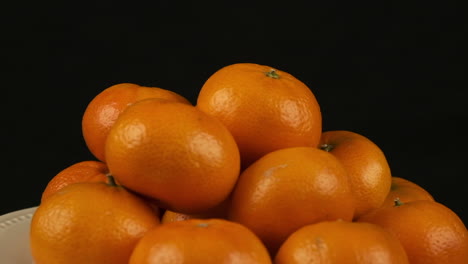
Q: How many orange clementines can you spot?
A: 12